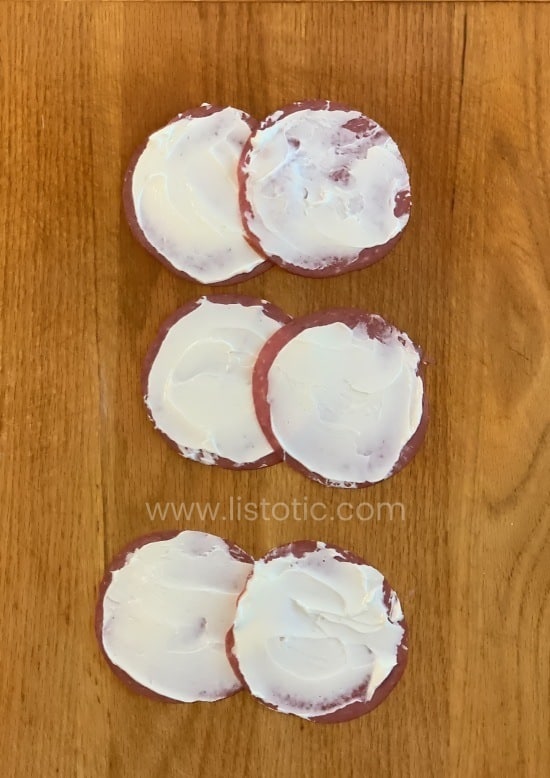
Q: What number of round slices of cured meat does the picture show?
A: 6